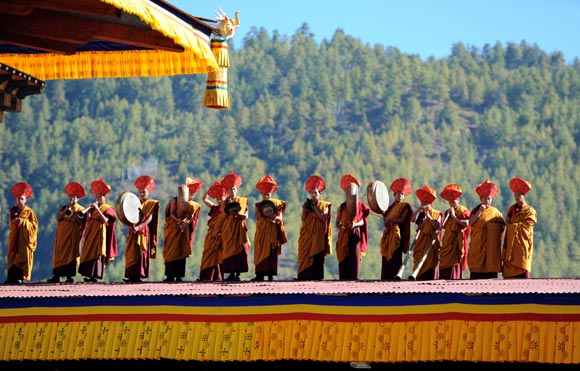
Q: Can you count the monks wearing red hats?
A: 15